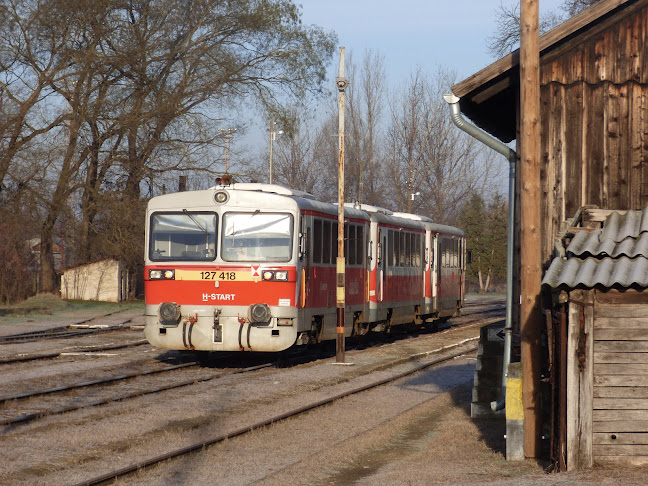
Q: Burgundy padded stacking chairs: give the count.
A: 0